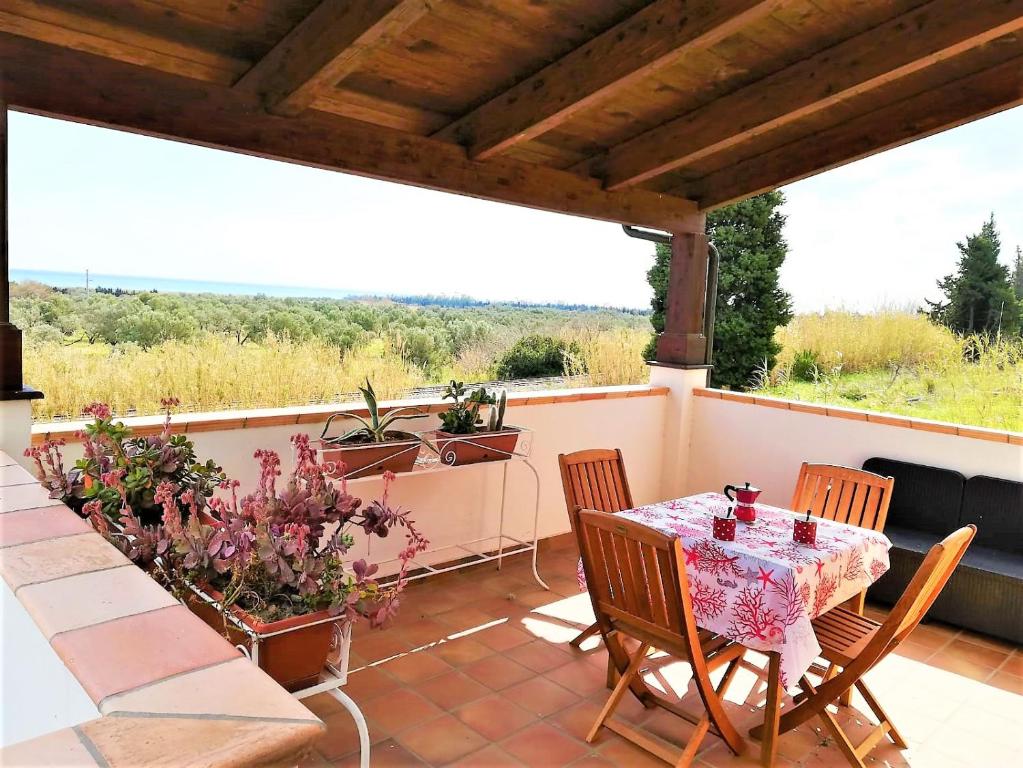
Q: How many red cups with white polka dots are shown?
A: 2